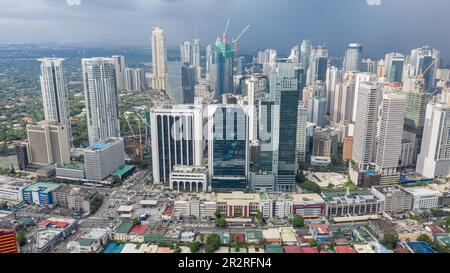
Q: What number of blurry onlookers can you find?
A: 0